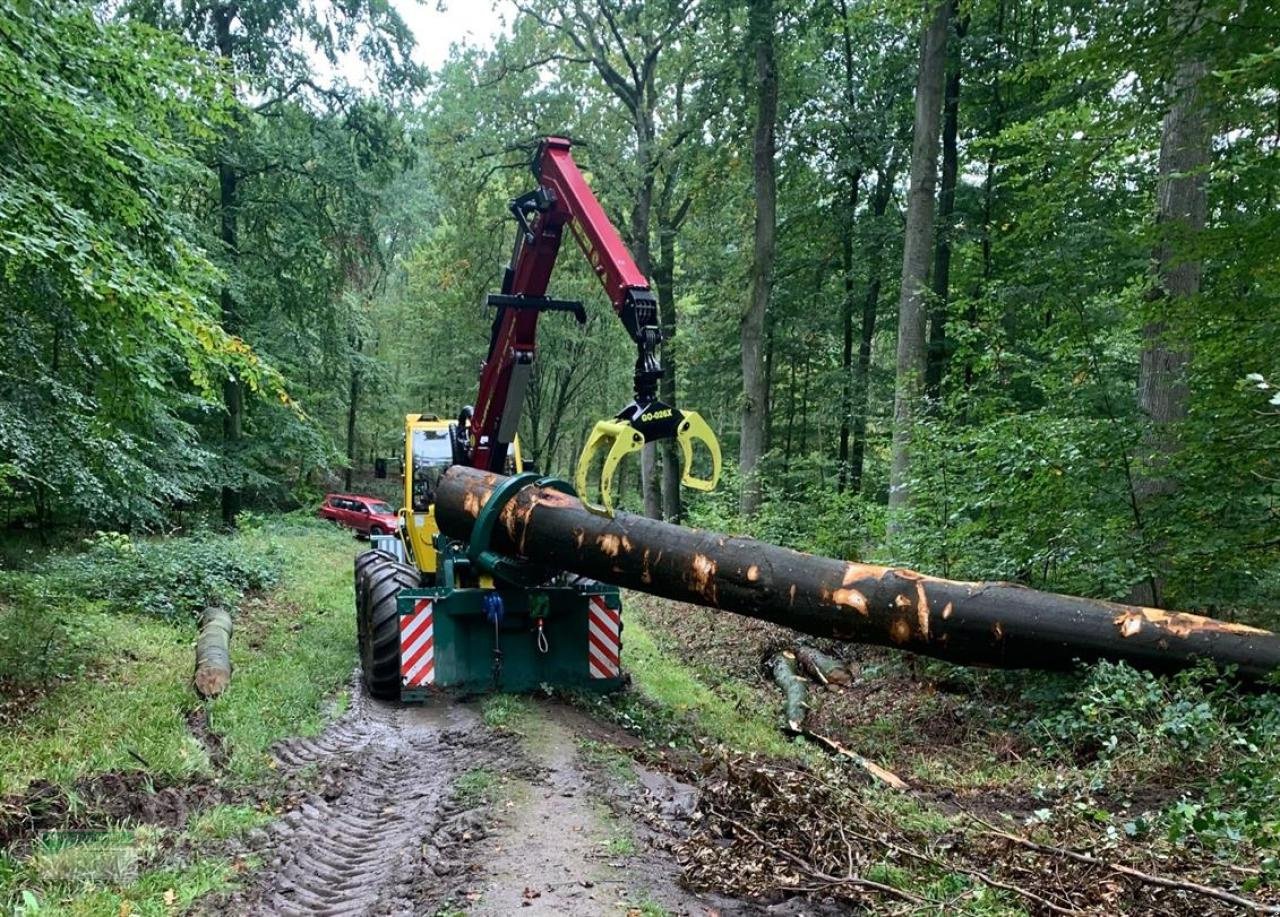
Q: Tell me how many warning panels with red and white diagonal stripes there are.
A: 2